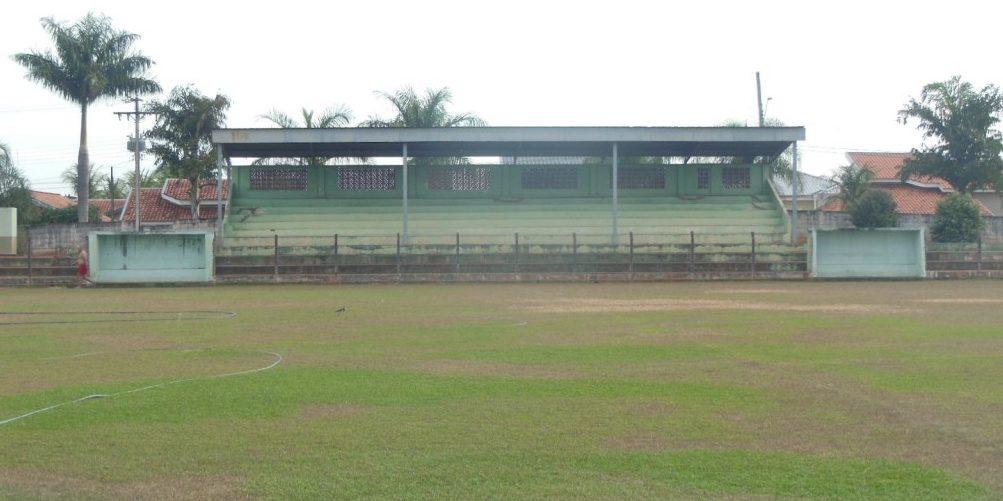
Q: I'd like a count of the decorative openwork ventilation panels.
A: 7